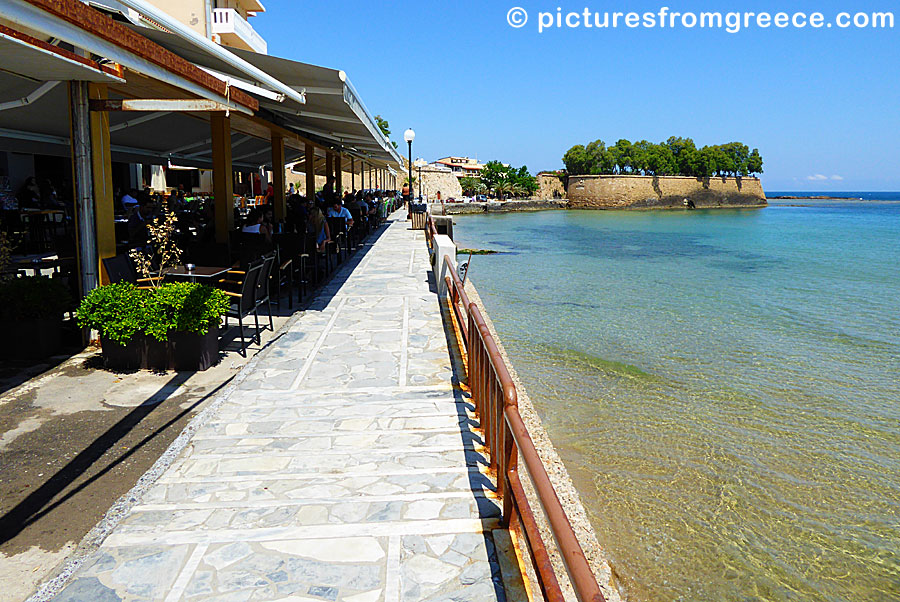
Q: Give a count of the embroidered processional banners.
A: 0